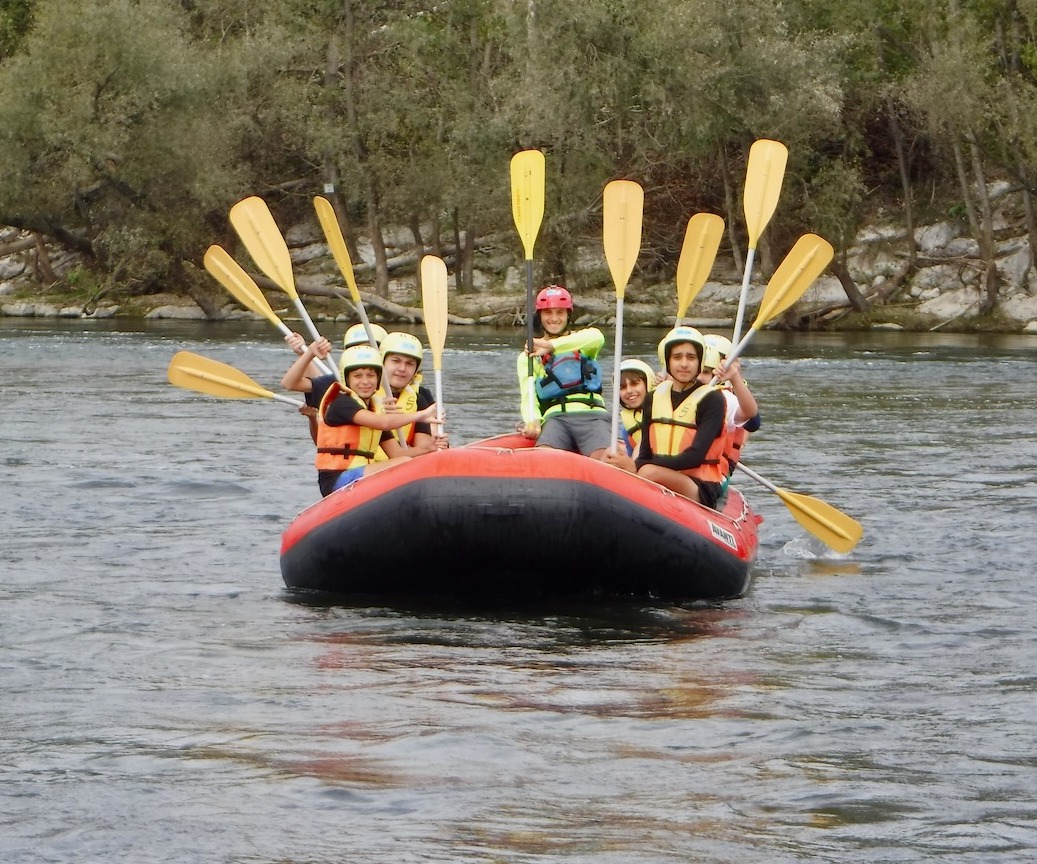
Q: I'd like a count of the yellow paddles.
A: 11